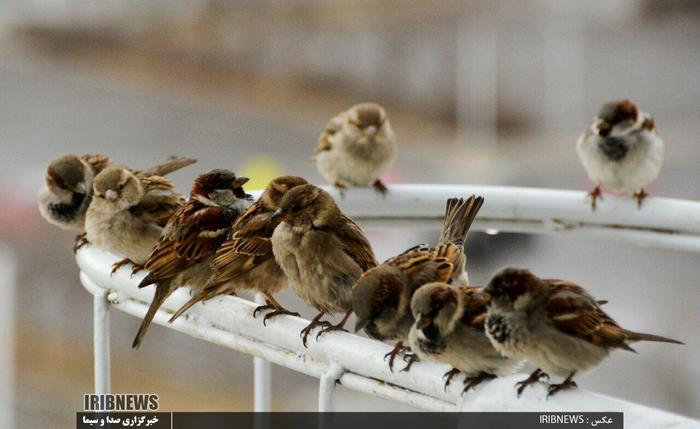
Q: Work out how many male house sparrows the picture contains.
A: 6